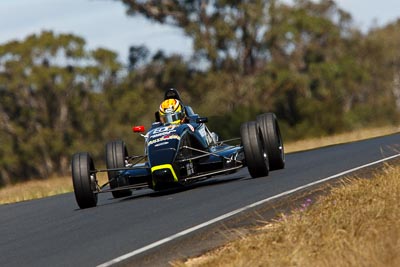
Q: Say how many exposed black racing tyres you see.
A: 4